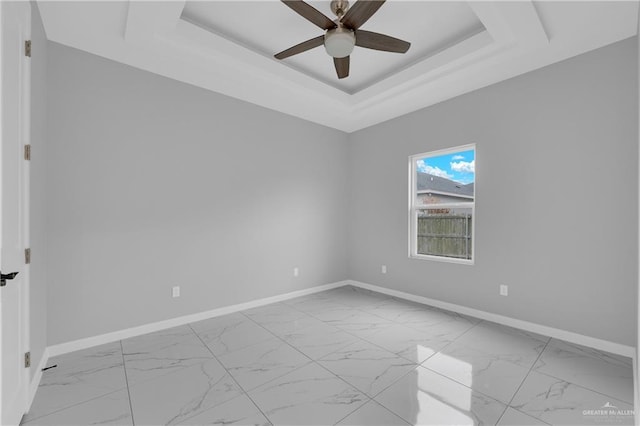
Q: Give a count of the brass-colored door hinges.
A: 4